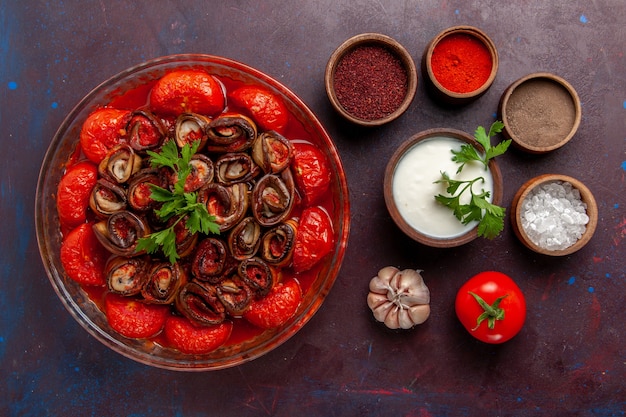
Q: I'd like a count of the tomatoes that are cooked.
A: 10